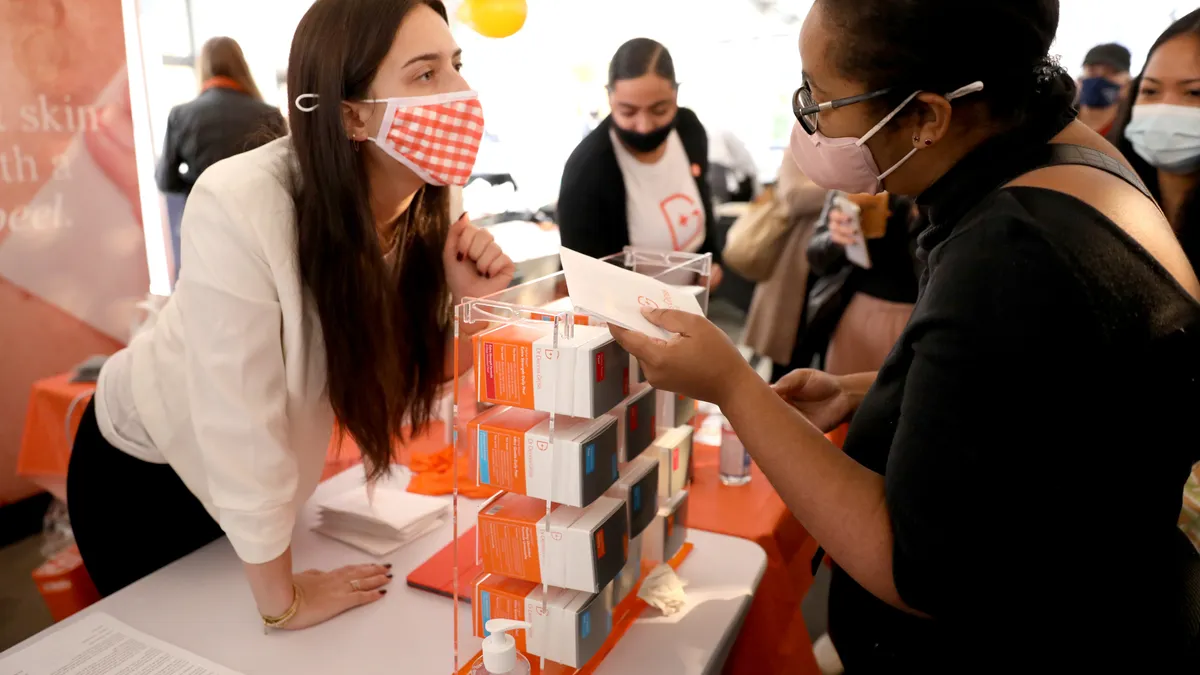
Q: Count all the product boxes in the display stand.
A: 12